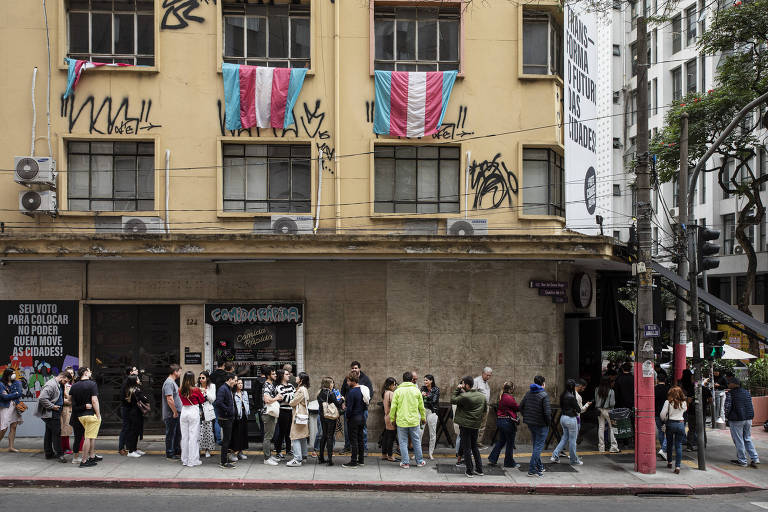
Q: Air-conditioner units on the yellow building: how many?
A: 5